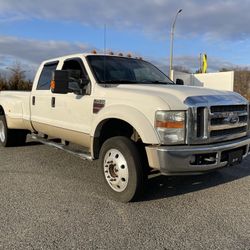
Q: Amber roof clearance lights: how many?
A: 5